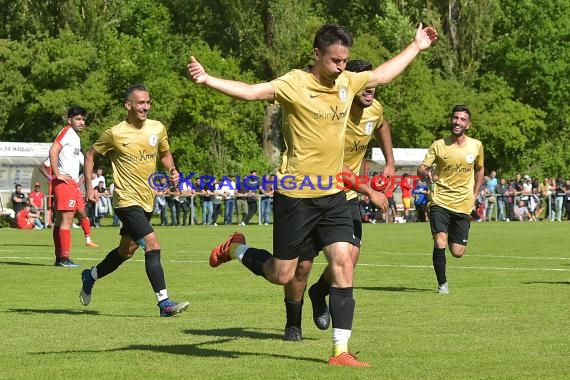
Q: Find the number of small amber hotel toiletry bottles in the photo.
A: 0